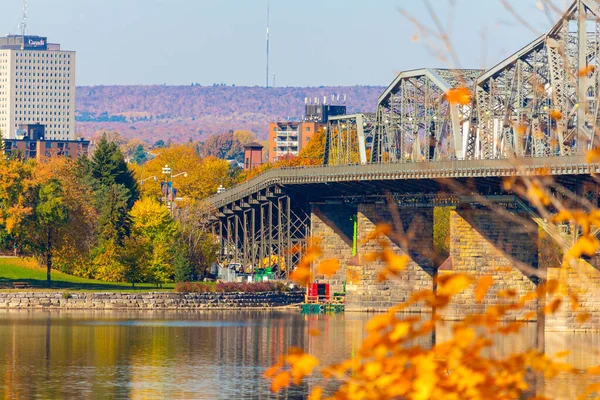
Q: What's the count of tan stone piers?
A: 4